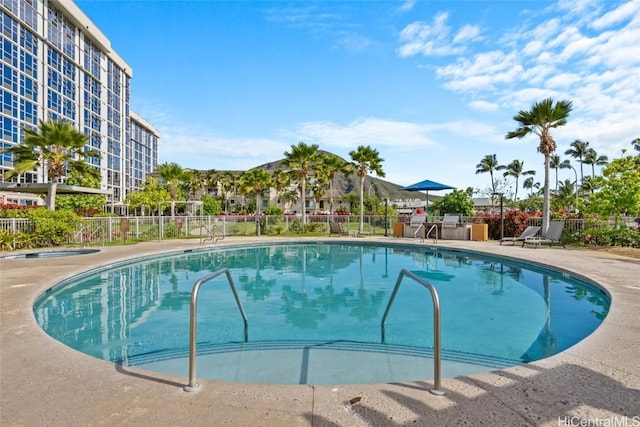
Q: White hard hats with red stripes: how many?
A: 0